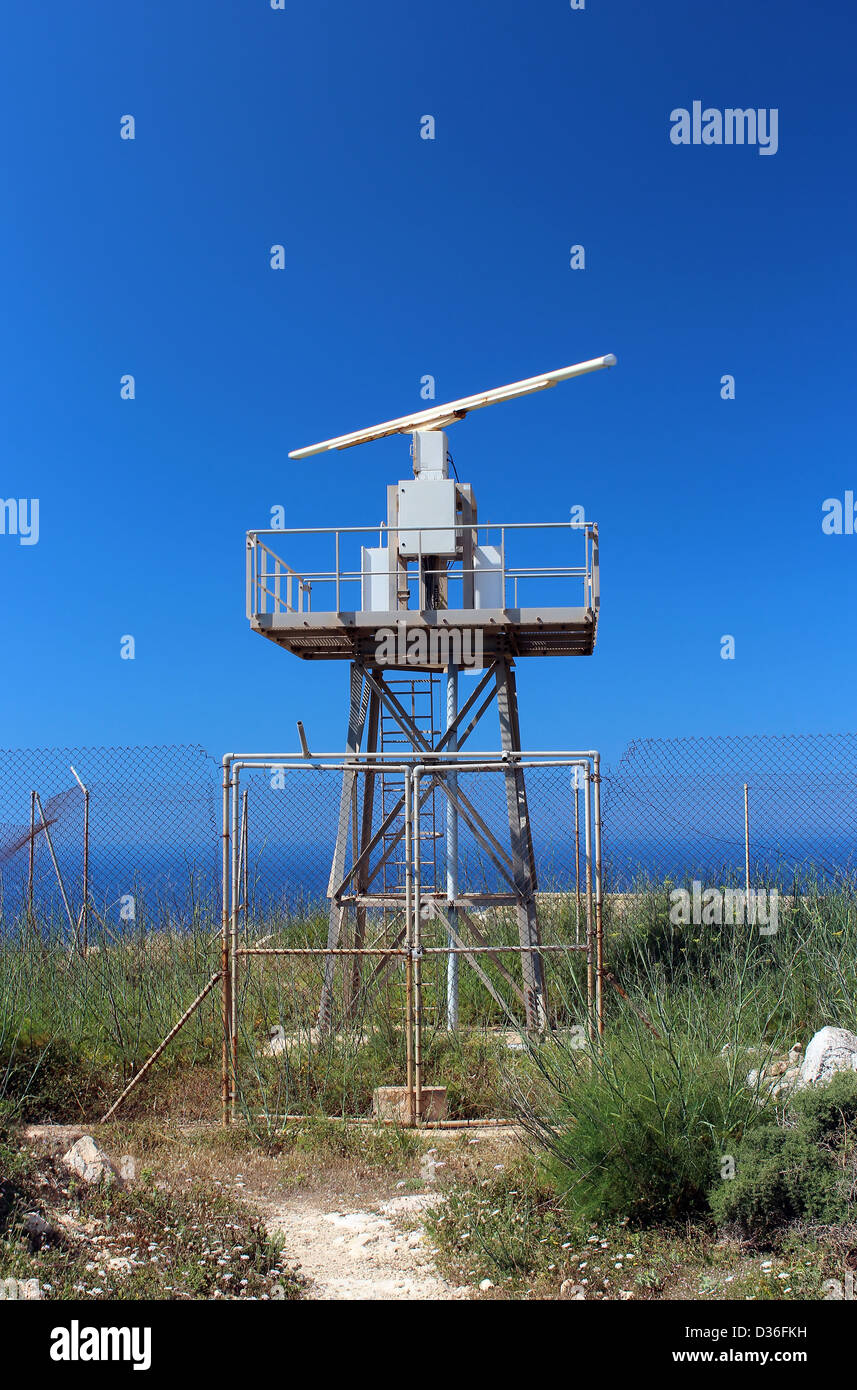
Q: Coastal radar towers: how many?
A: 1